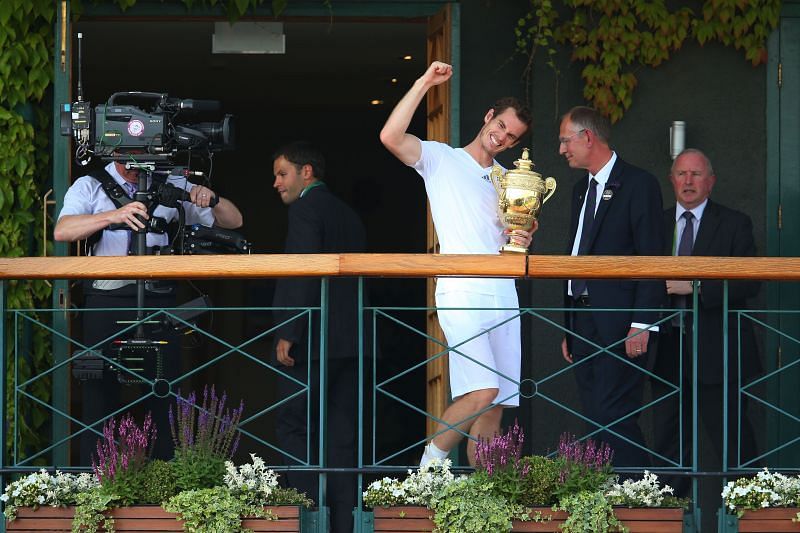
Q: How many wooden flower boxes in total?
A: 3